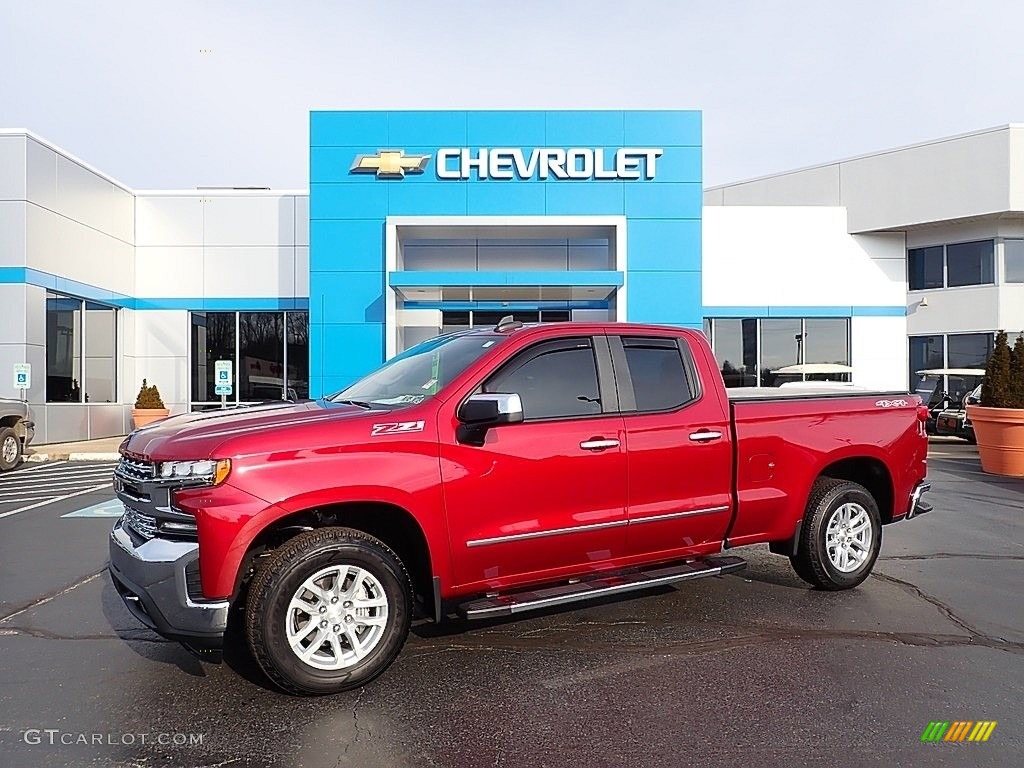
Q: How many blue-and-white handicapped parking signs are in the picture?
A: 2